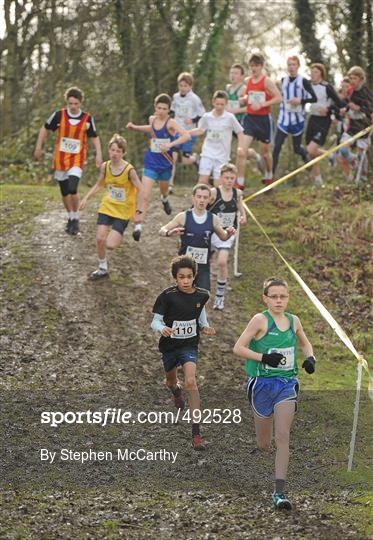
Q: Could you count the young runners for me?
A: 15